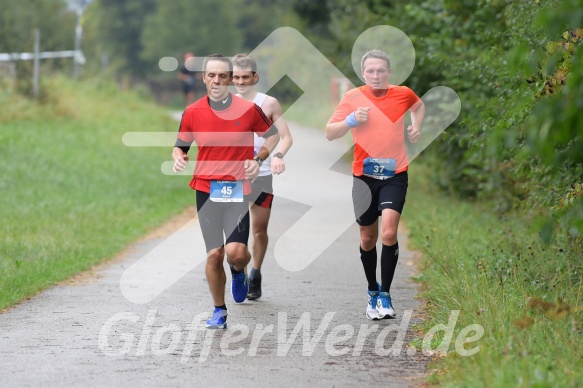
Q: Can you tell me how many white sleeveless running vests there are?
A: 1